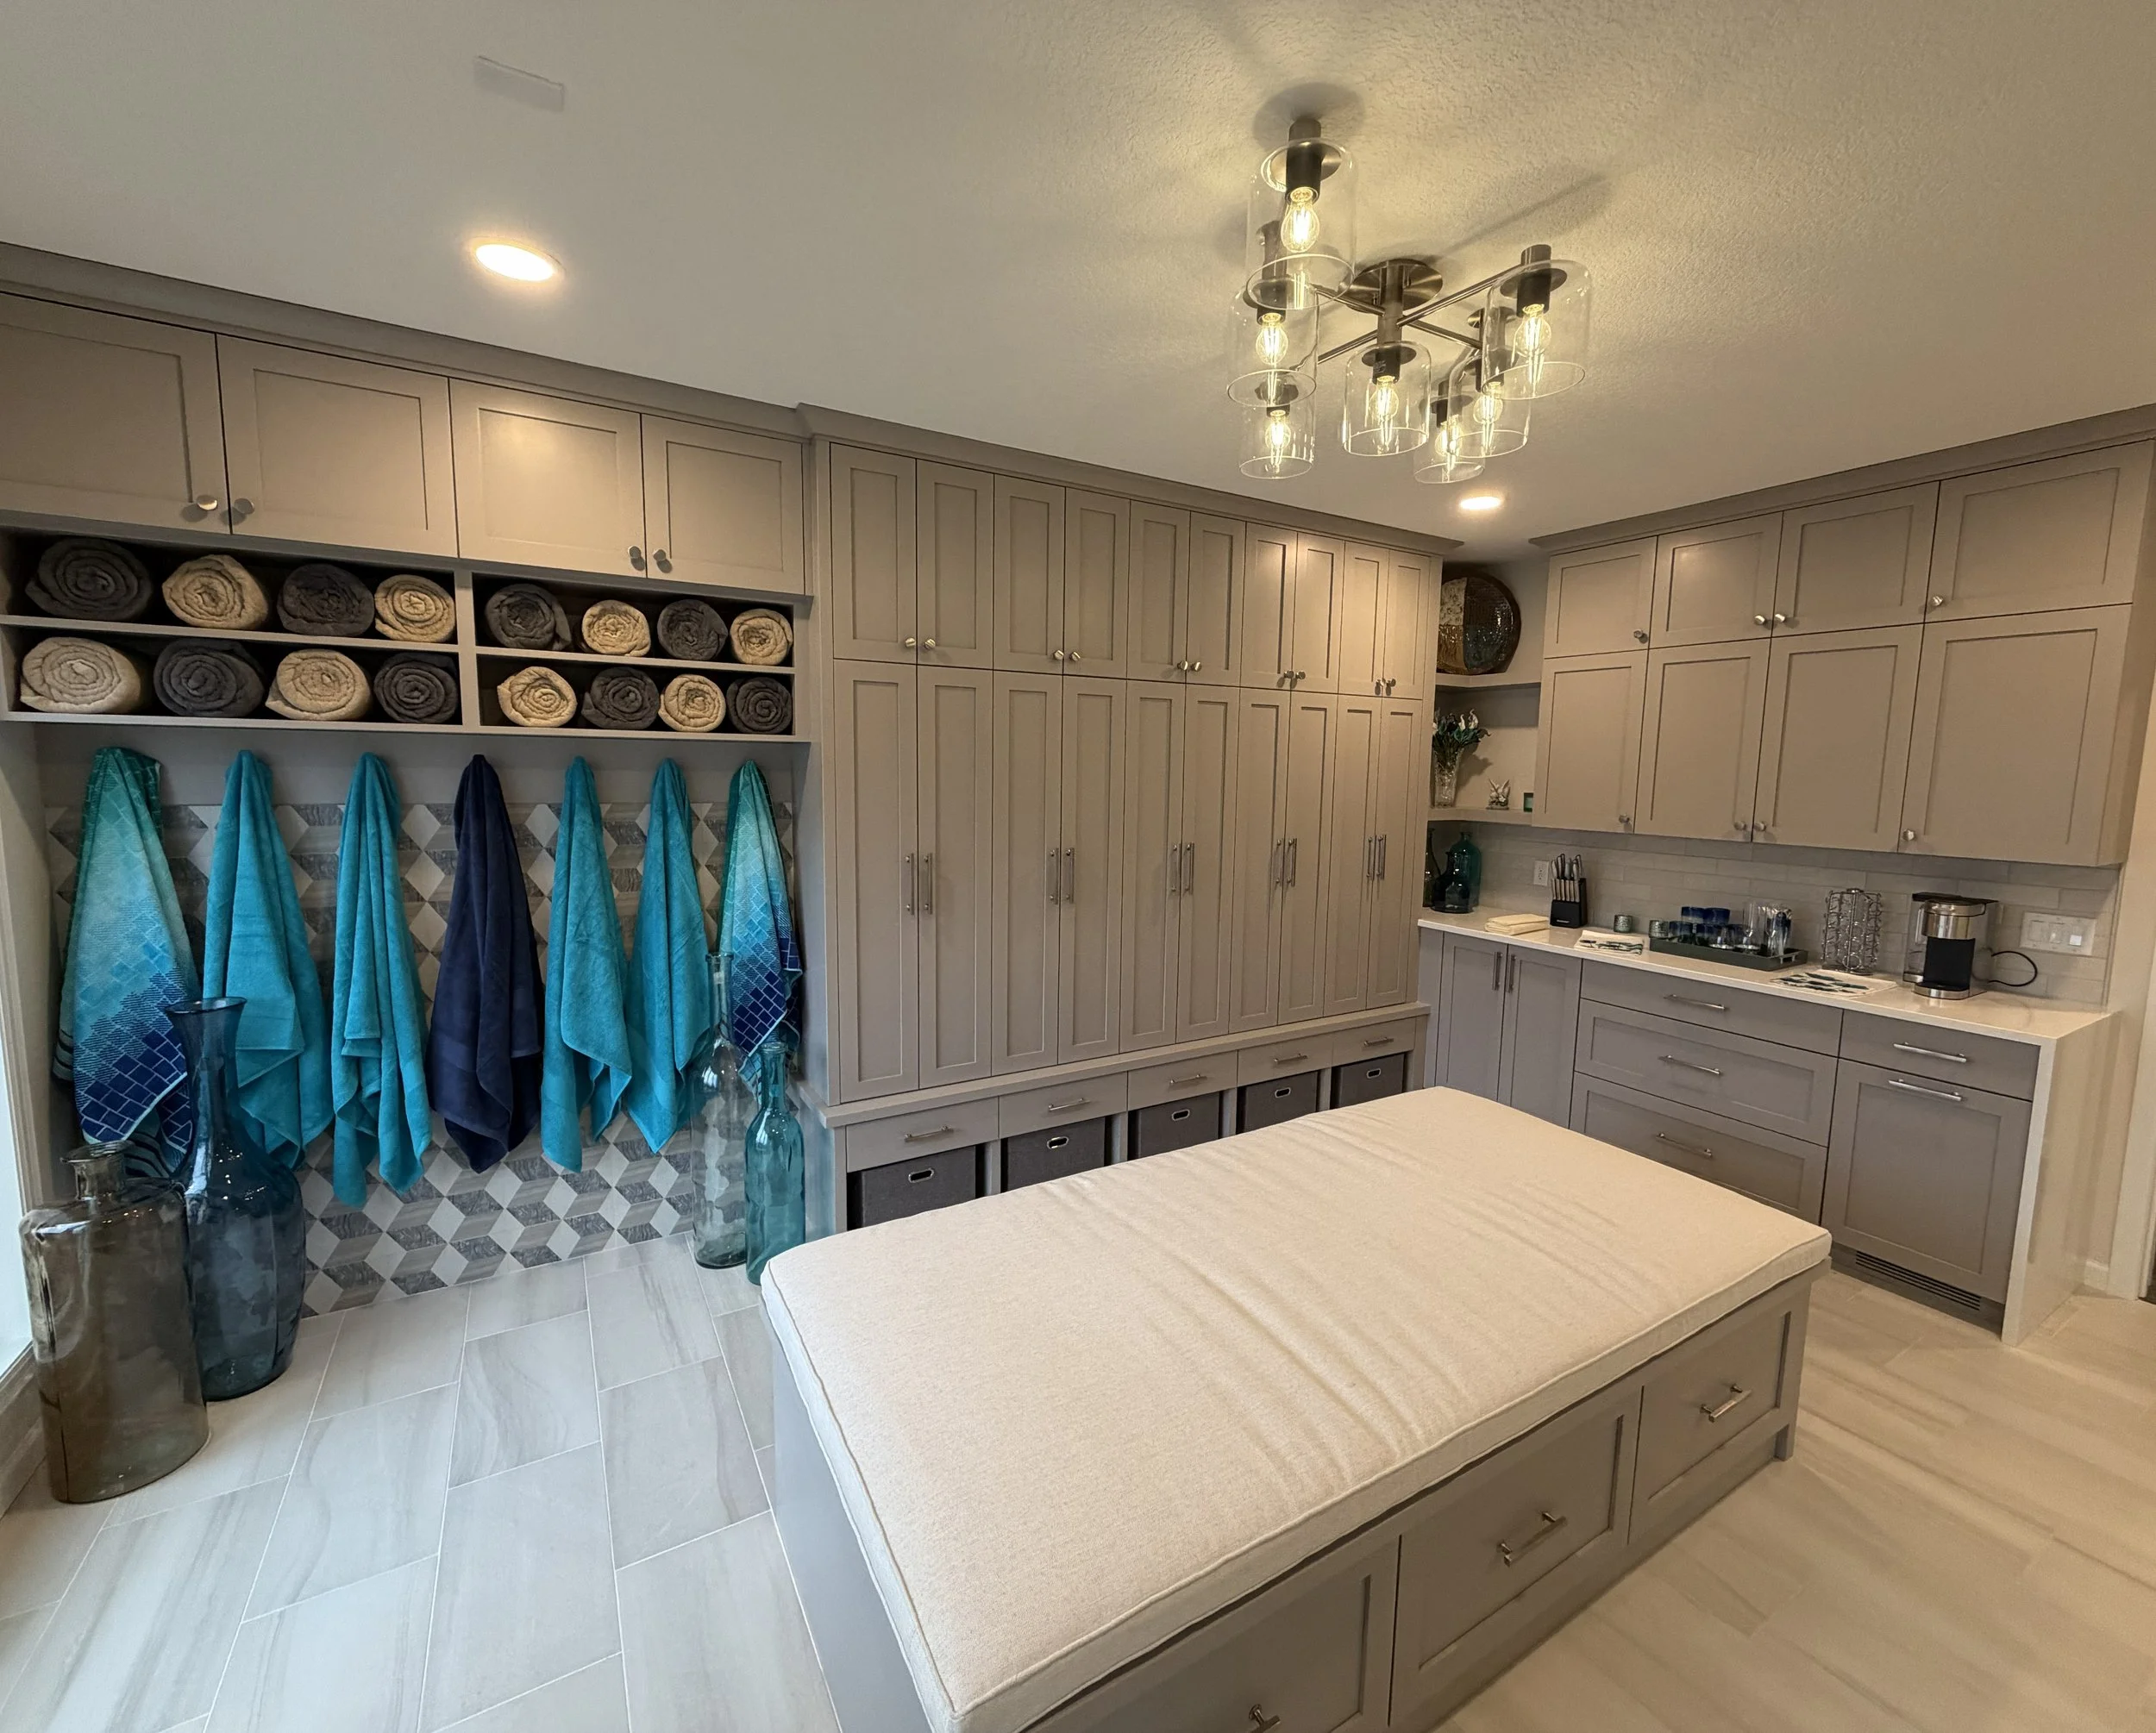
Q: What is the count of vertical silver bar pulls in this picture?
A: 12